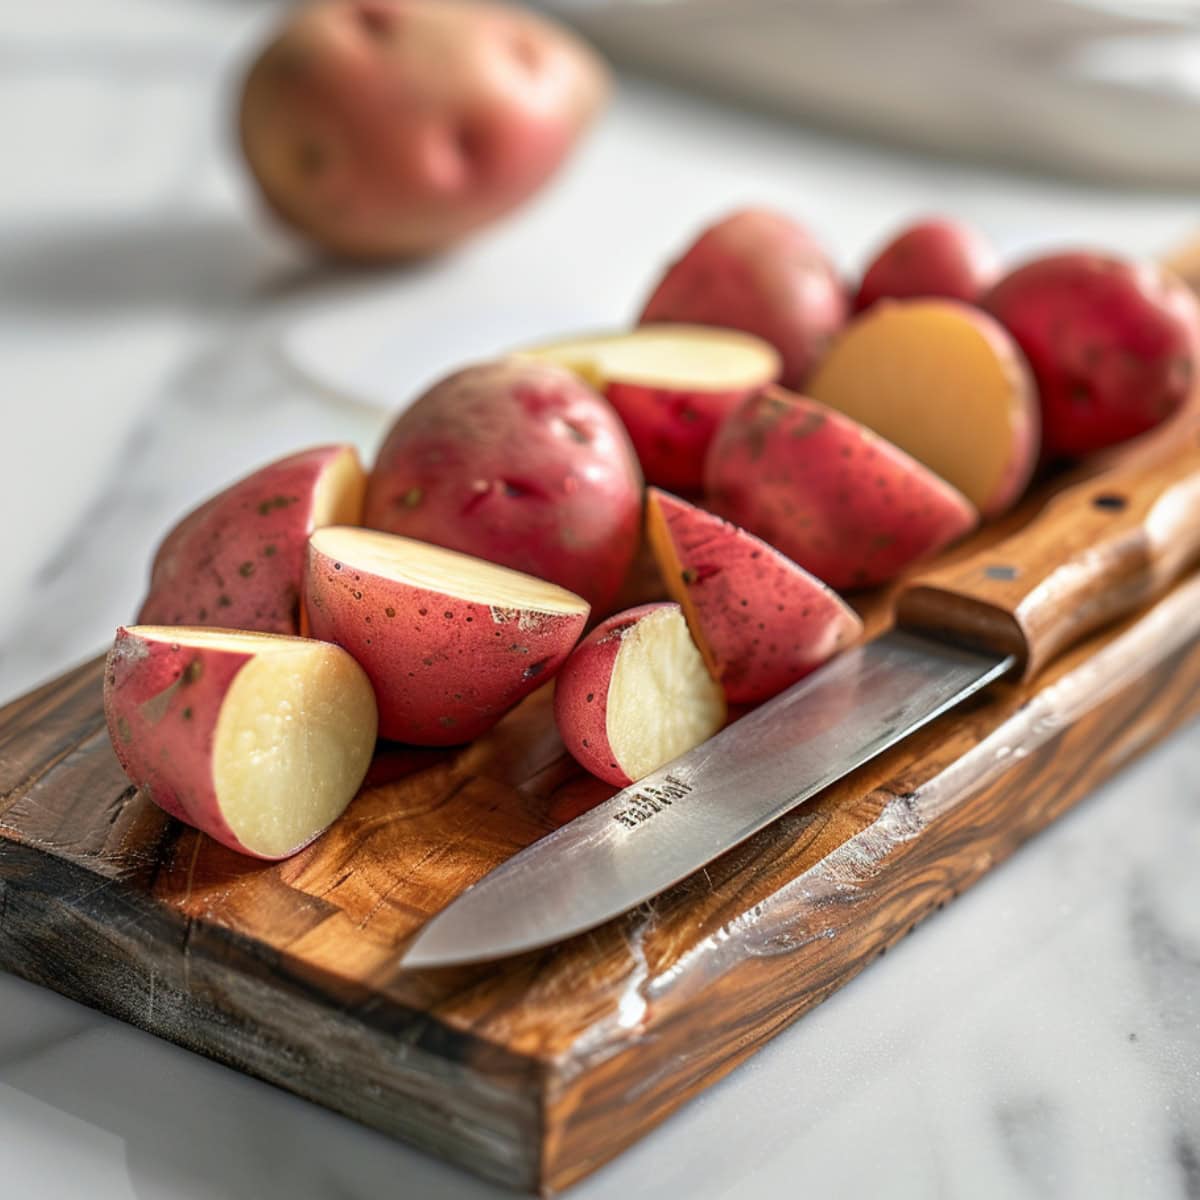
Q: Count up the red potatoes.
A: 13